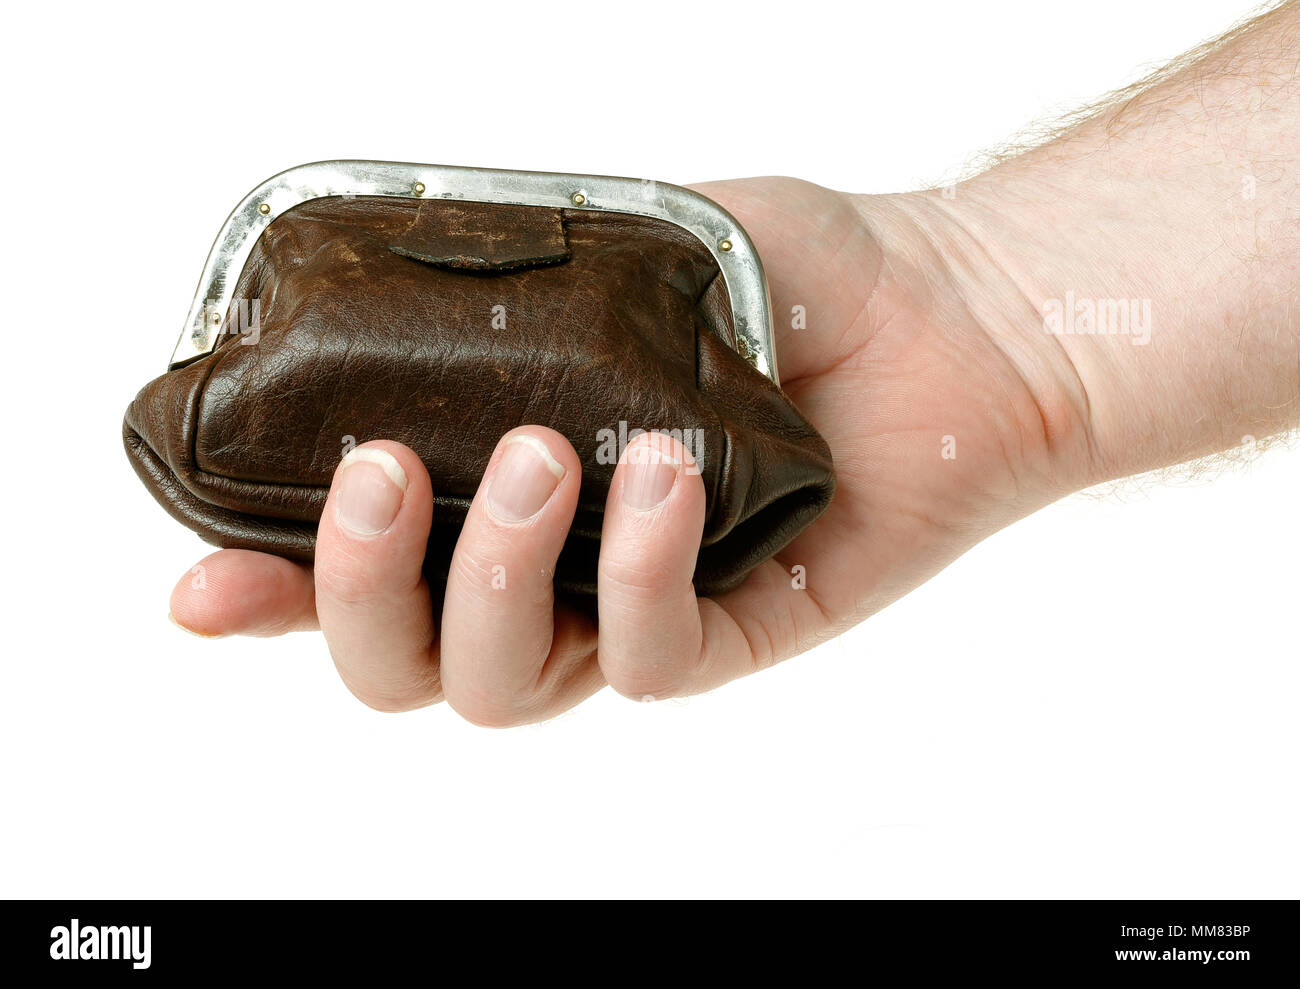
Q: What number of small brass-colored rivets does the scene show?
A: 5